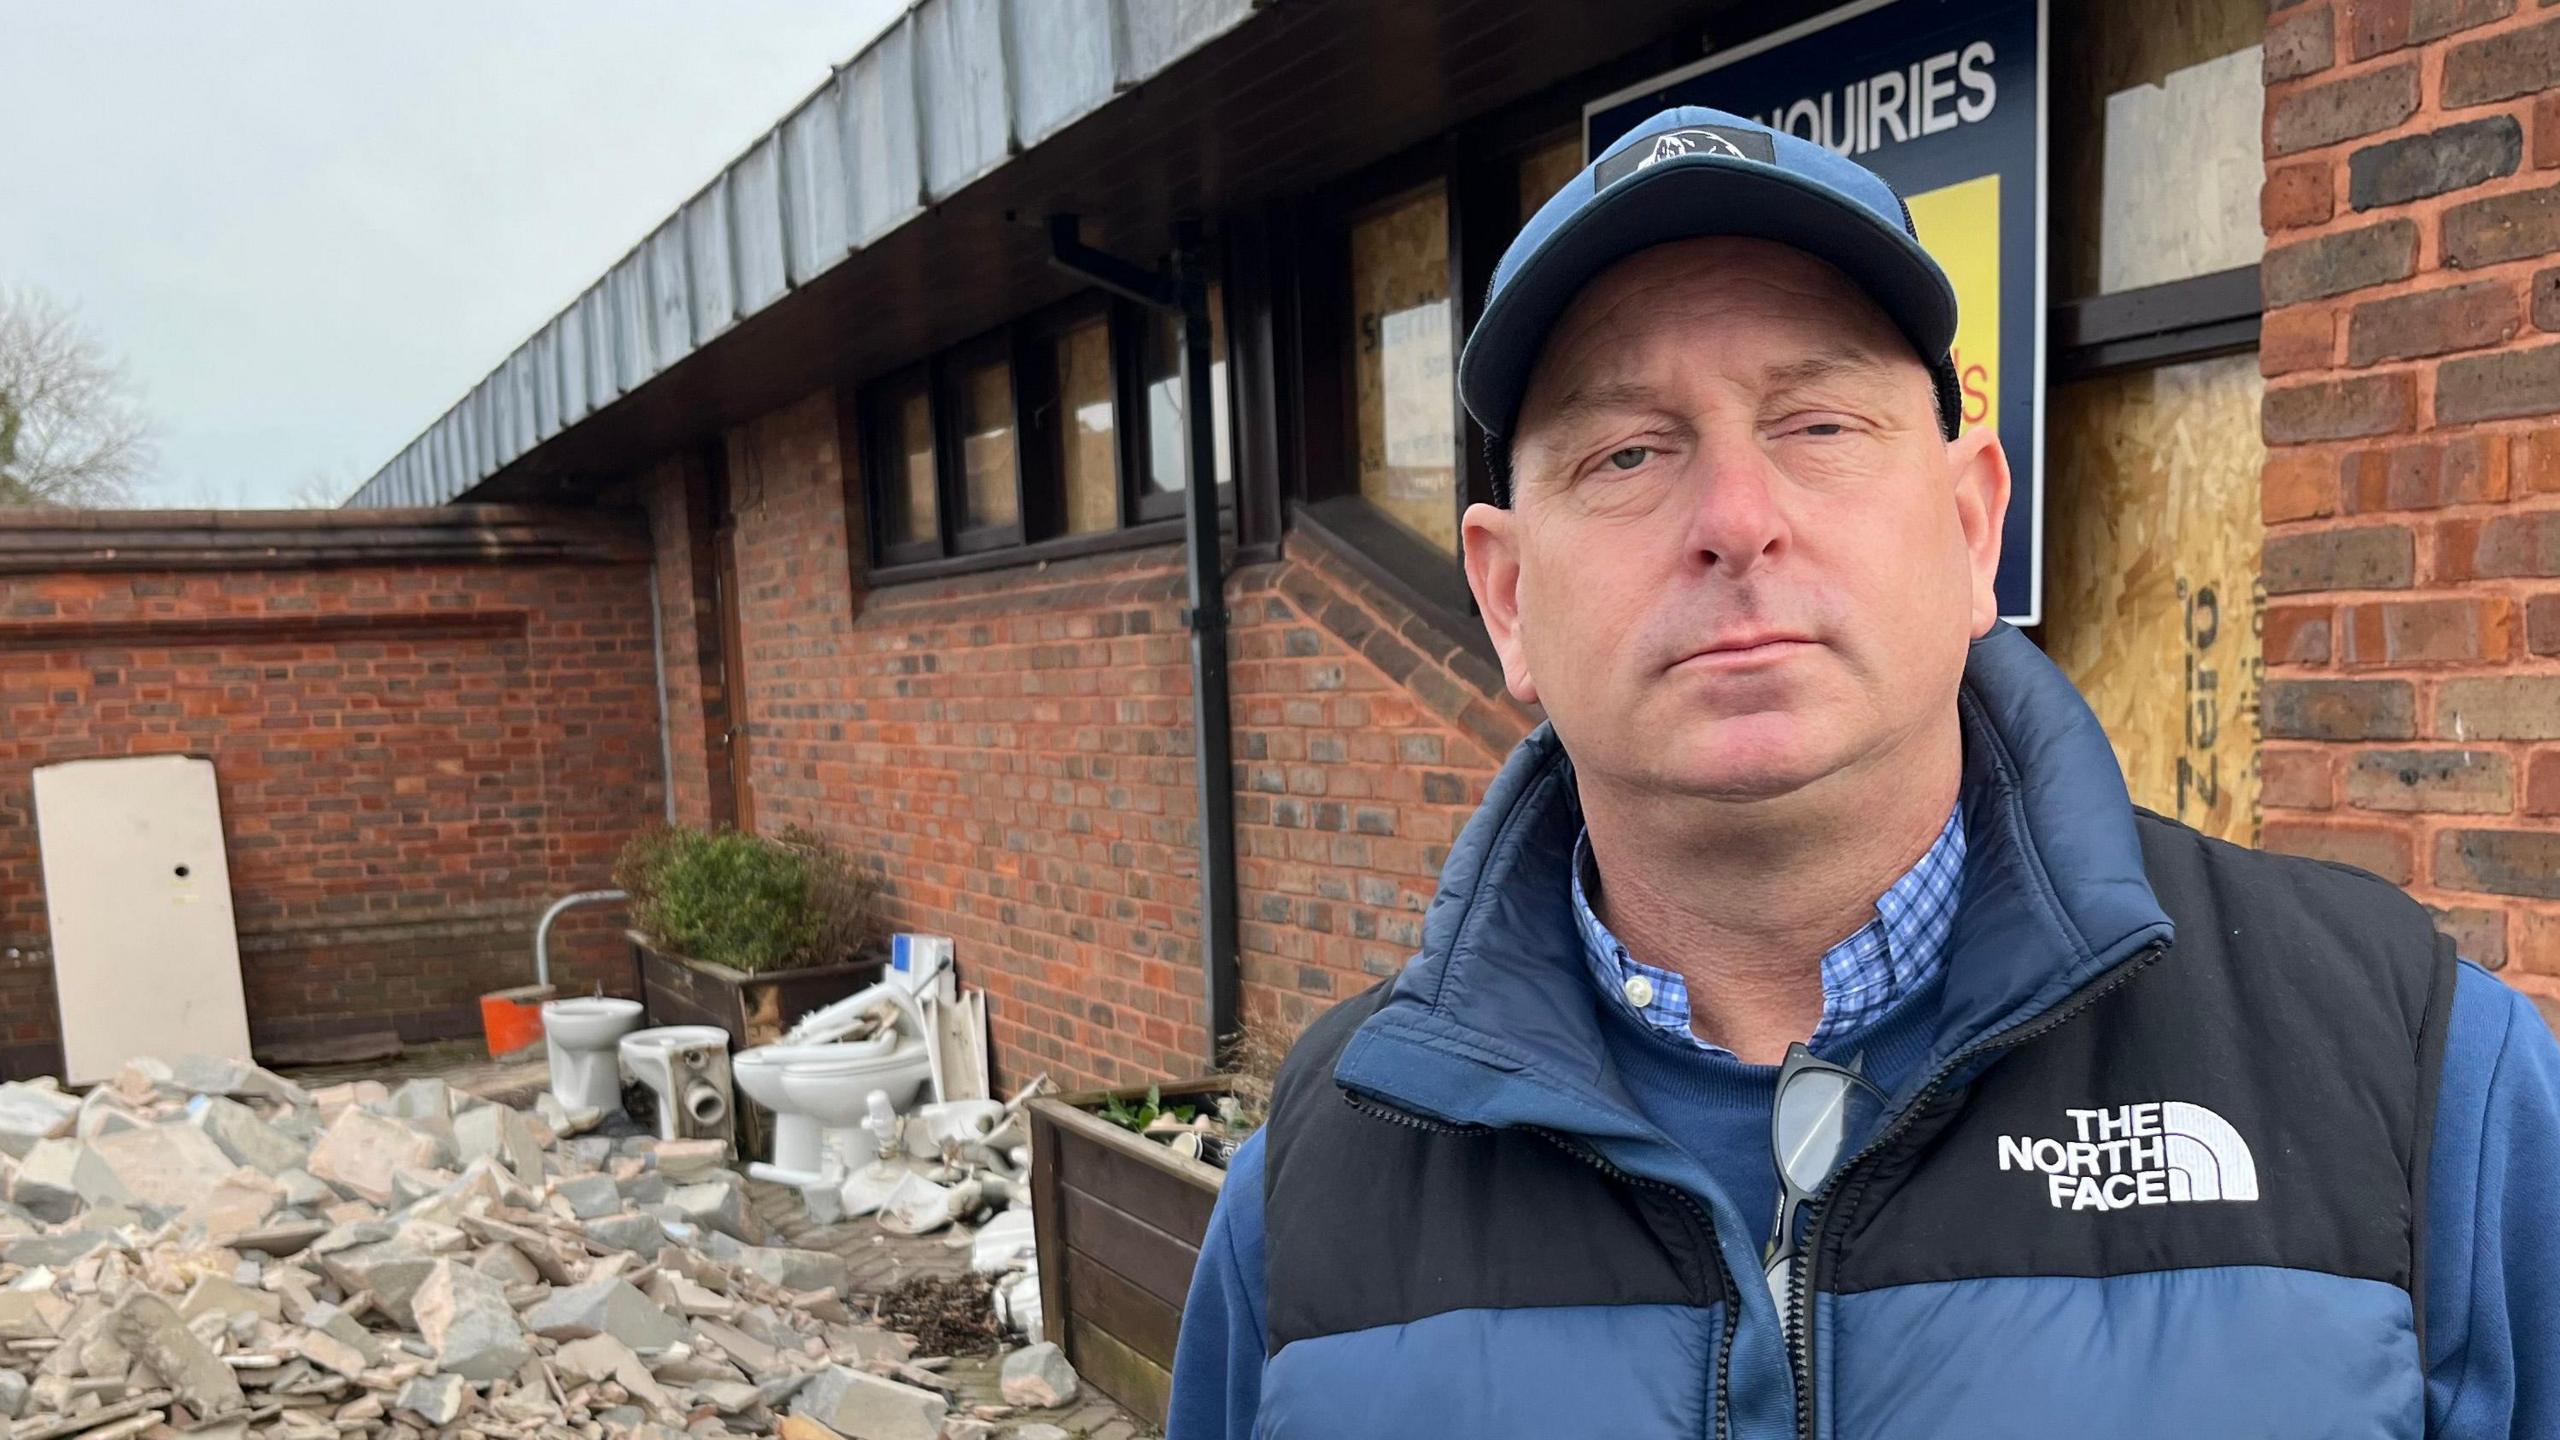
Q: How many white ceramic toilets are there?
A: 4